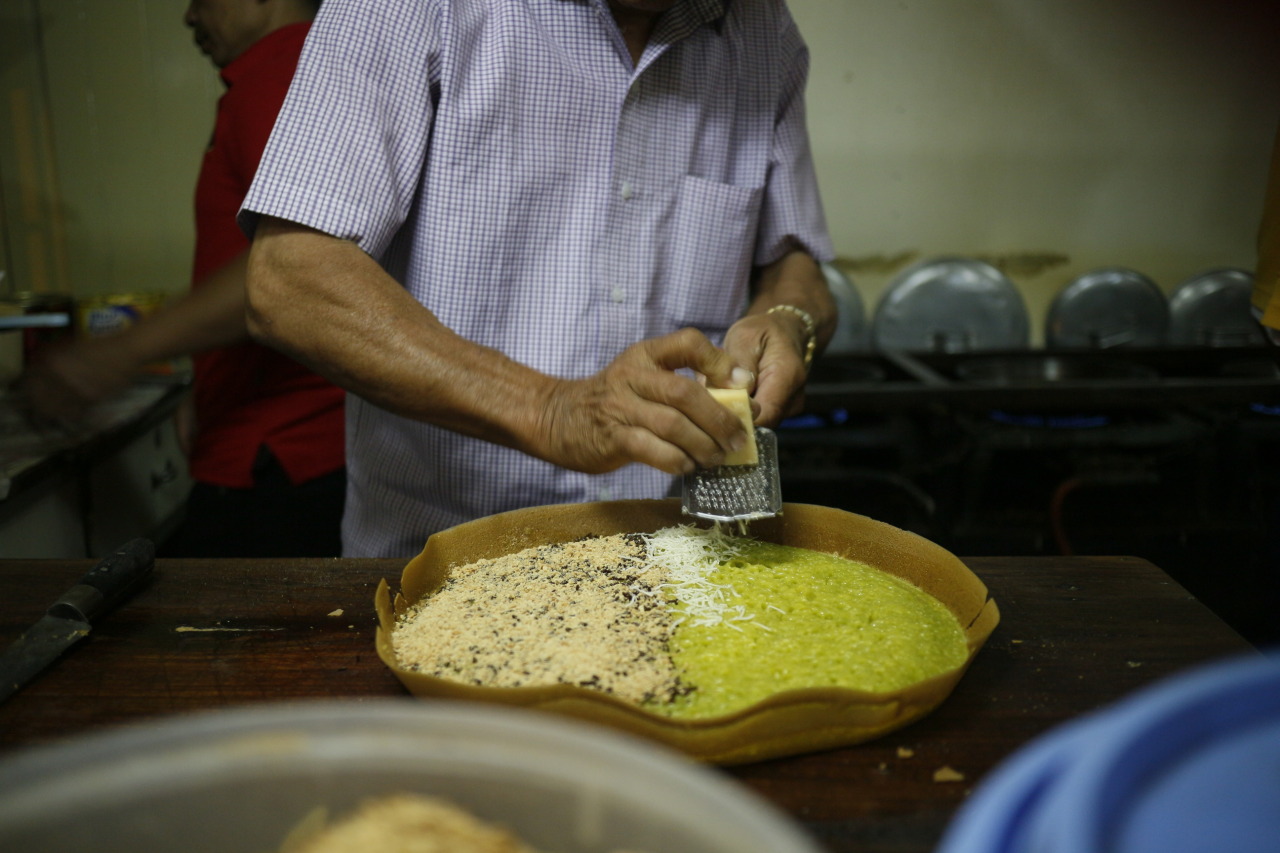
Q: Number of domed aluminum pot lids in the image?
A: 4